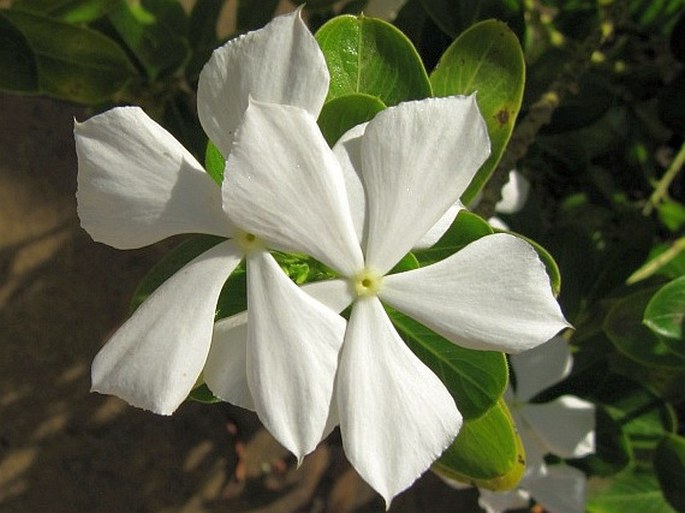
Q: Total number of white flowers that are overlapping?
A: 2